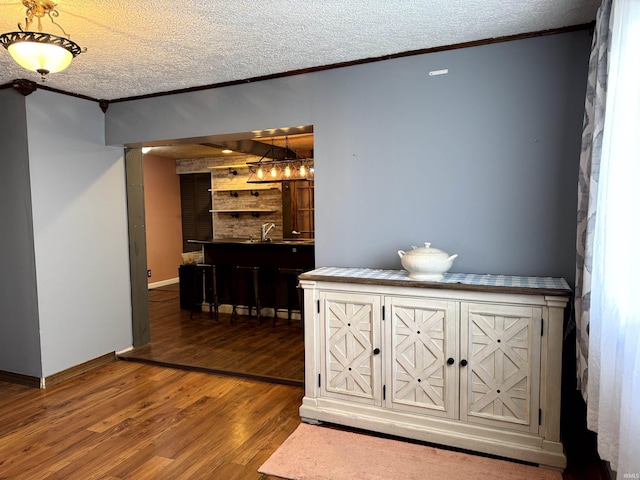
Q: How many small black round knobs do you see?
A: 3